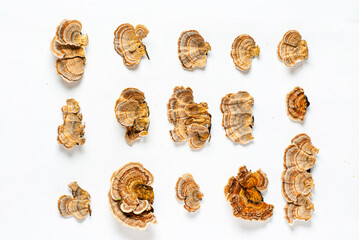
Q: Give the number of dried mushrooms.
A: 15